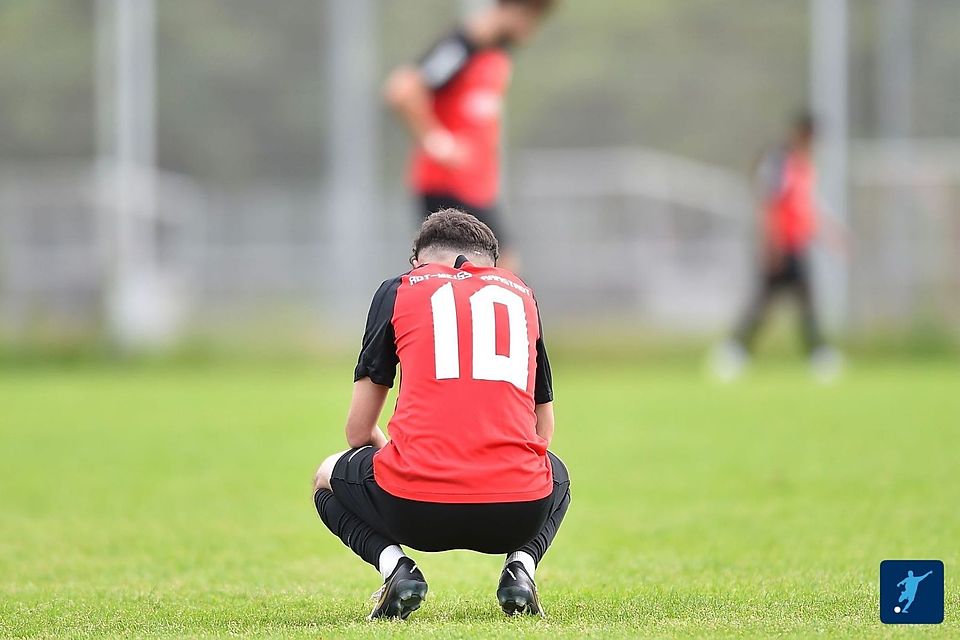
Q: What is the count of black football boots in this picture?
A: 2